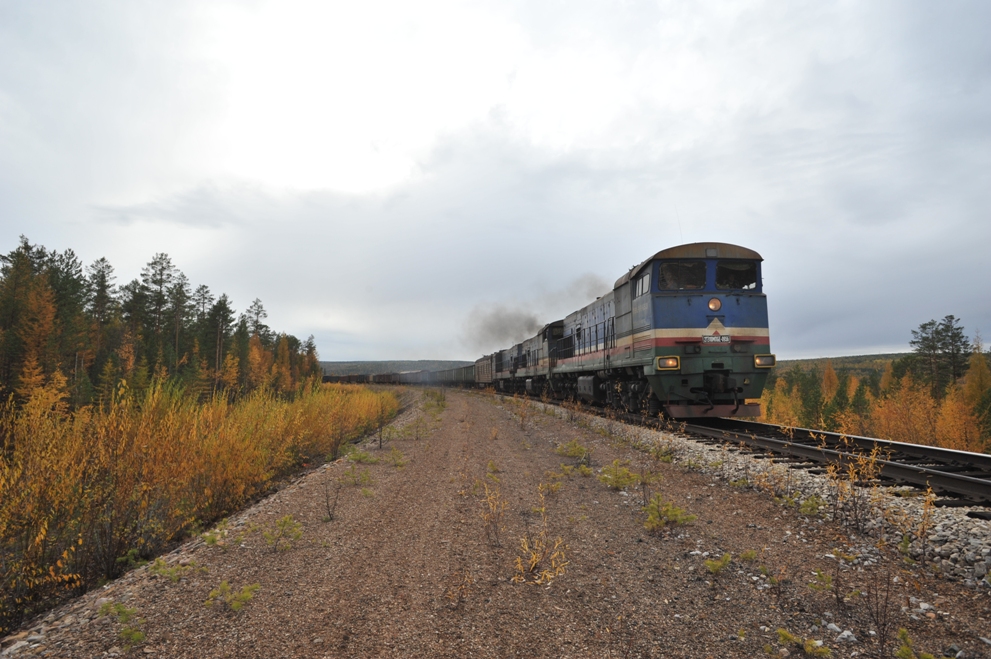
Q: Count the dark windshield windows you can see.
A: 2